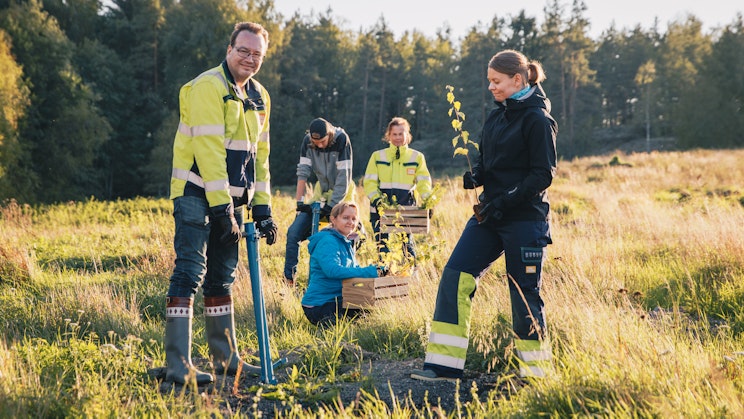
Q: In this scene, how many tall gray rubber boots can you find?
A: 2